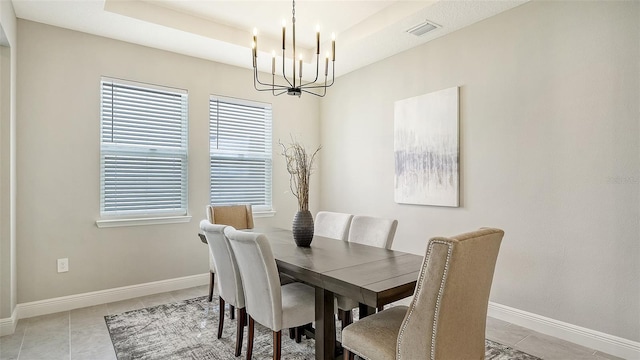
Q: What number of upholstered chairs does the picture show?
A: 6